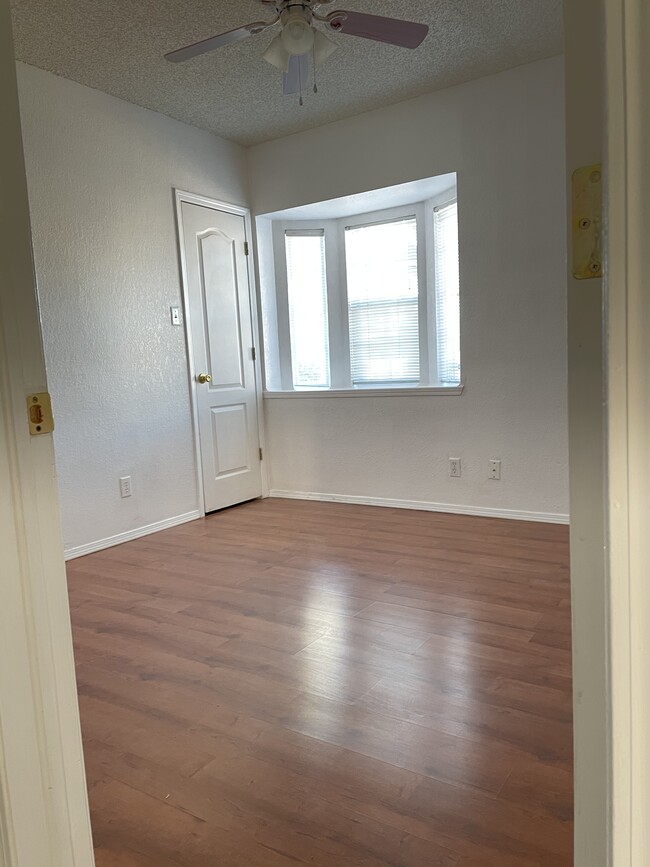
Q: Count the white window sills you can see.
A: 1